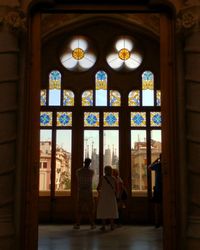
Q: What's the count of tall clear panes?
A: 6